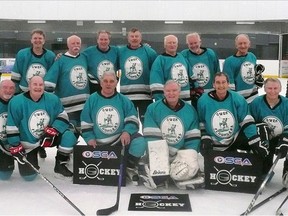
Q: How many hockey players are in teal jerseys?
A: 13